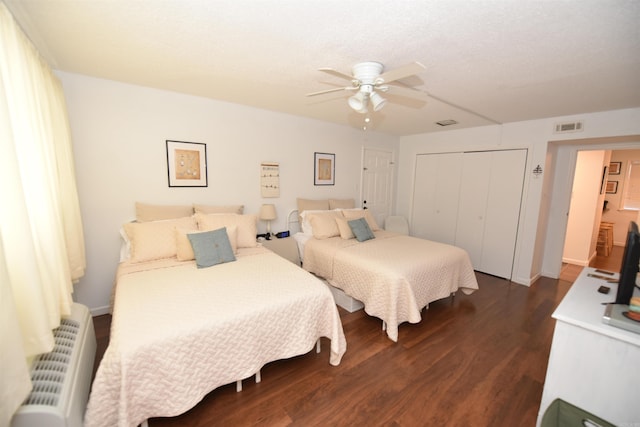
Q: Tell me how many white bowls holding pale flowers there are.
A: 0